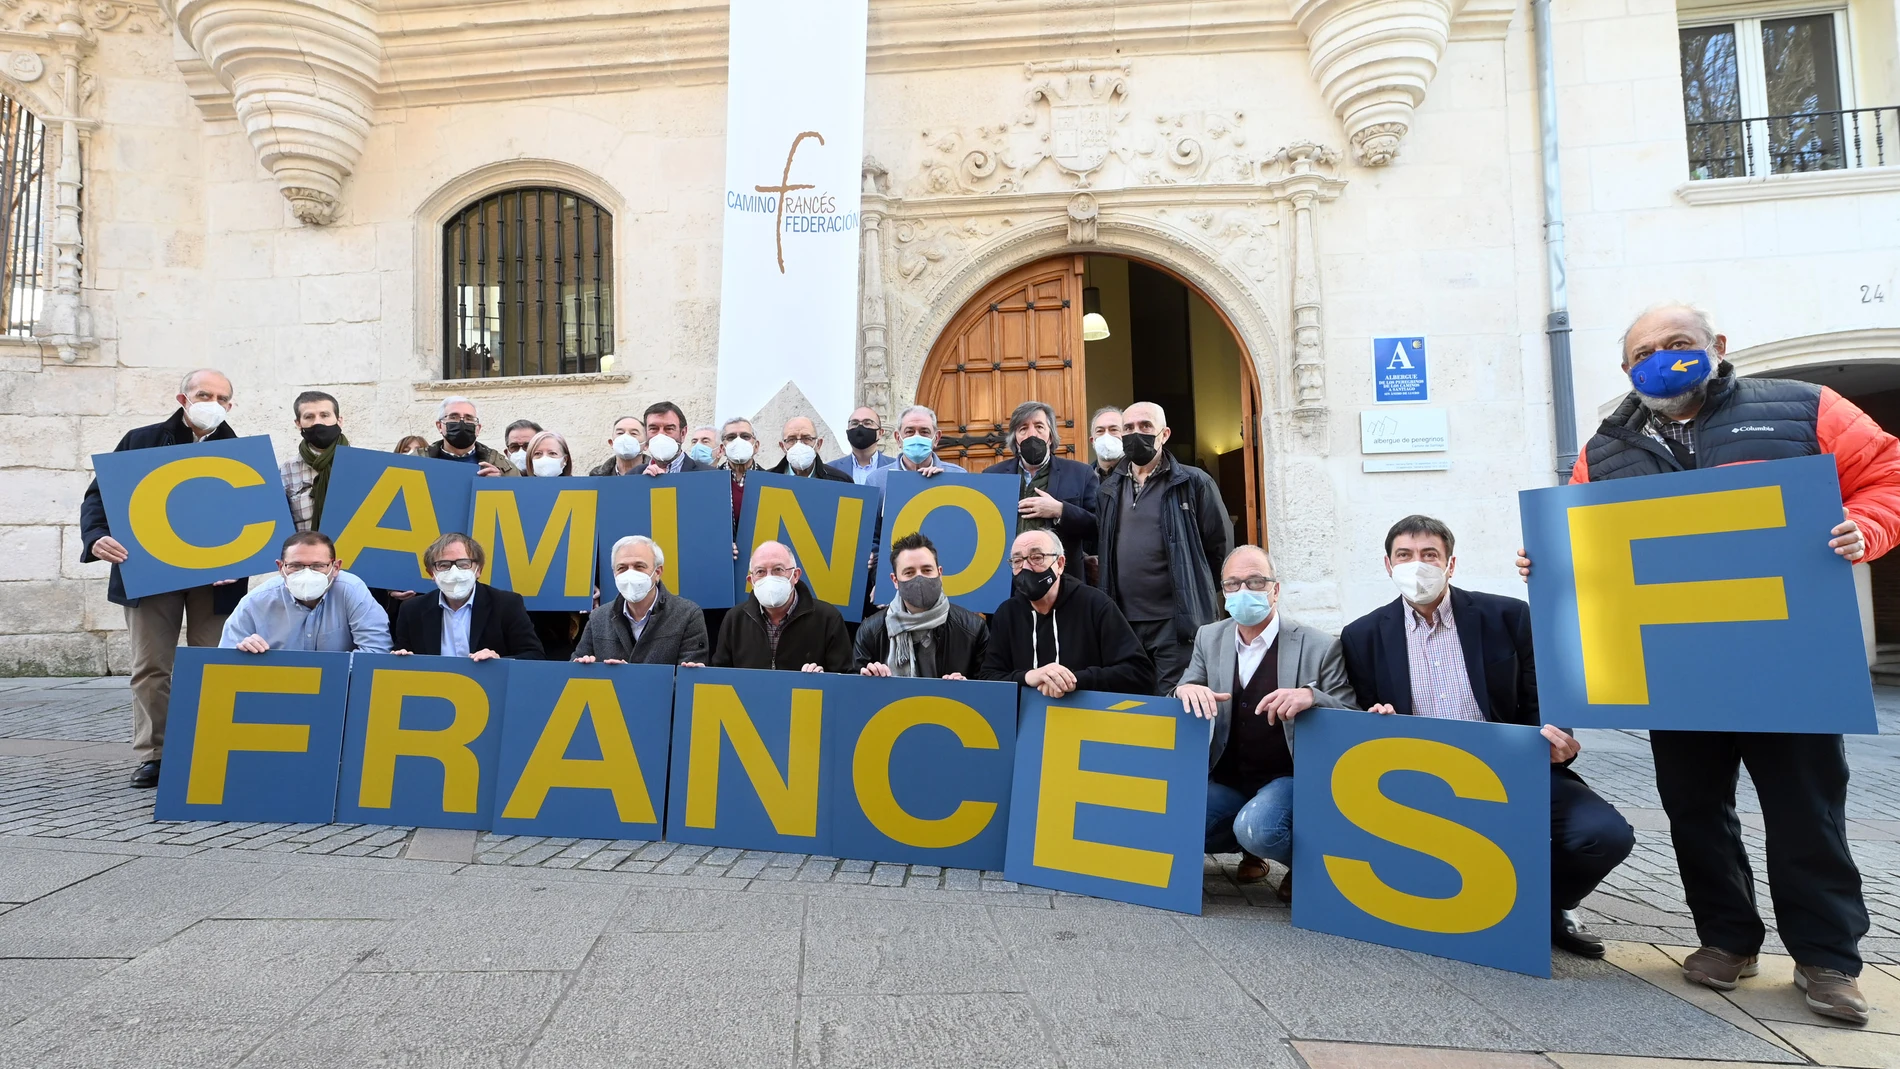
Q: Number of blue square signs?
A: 14